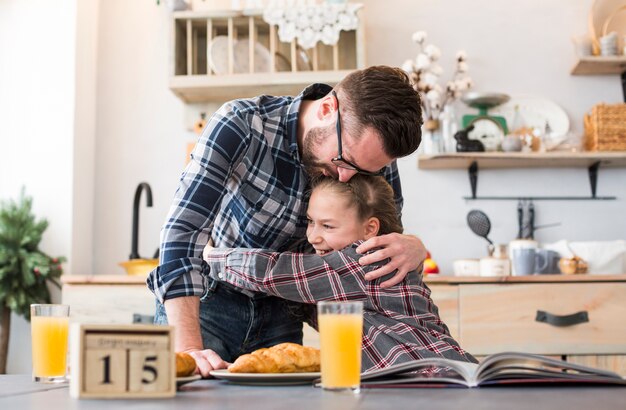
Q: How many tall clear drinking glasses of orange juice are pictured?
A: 2